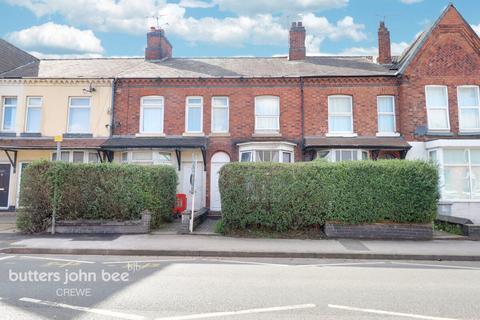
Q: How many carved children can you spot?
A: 0